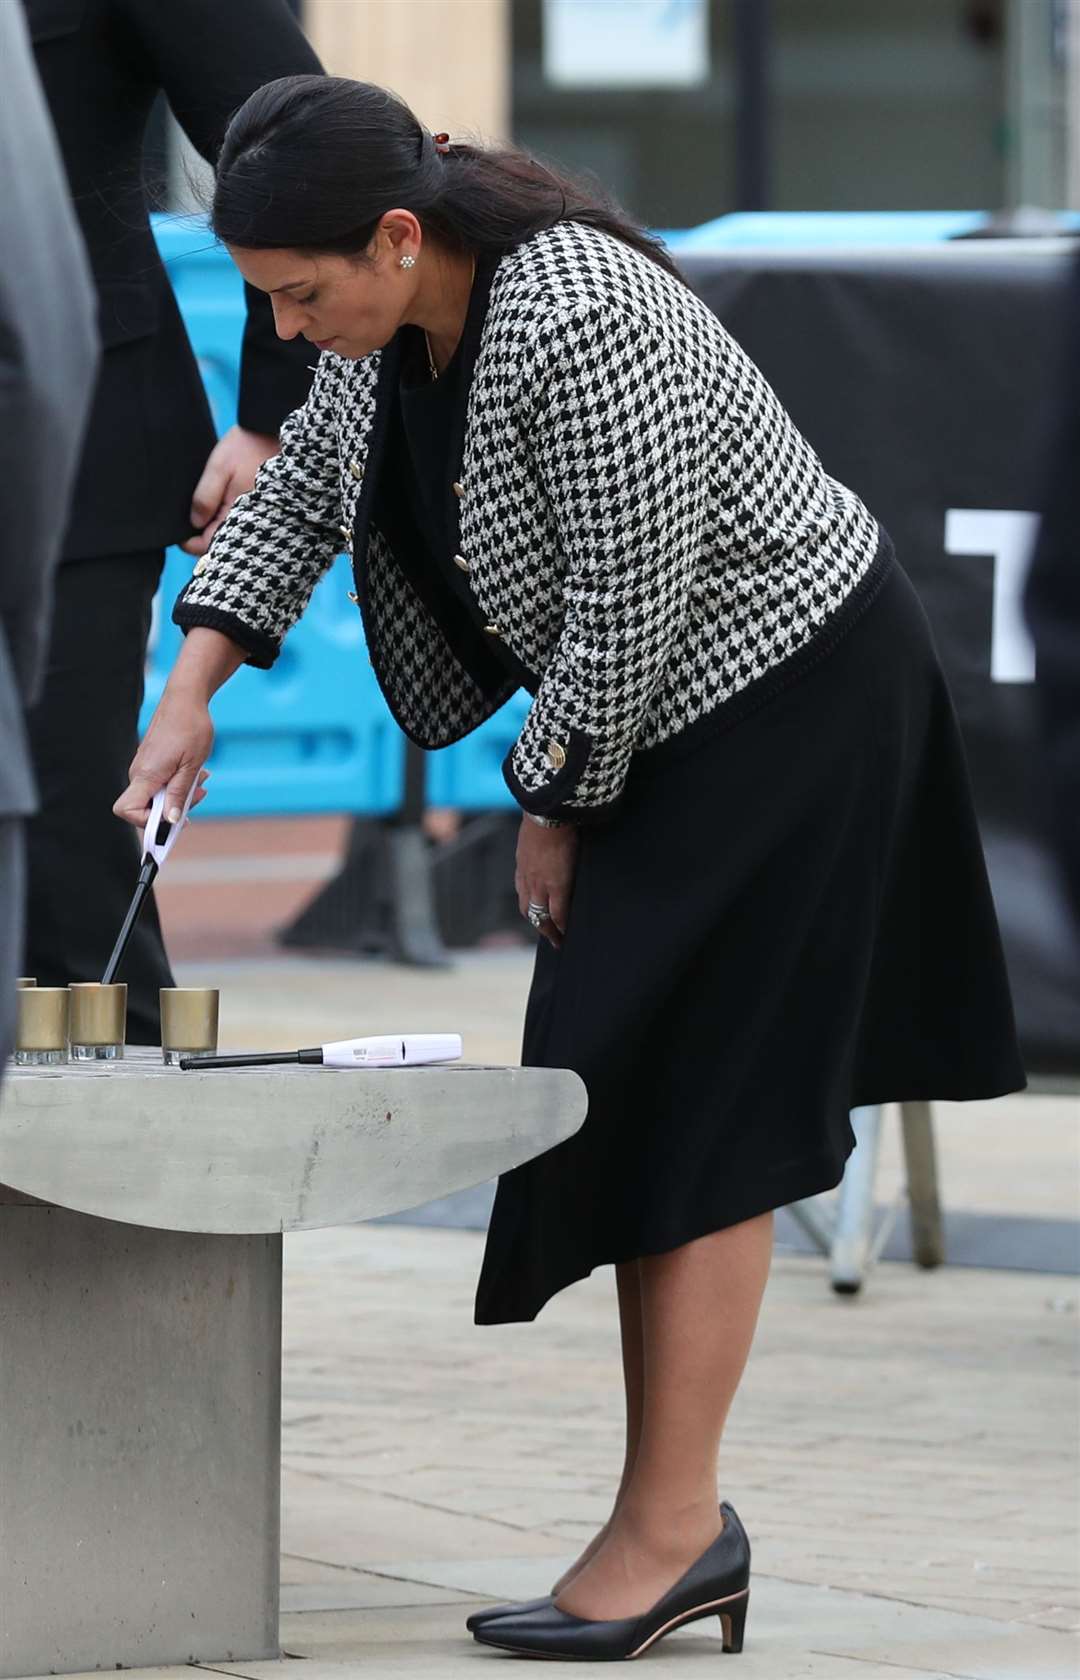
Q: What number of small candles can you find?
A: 4